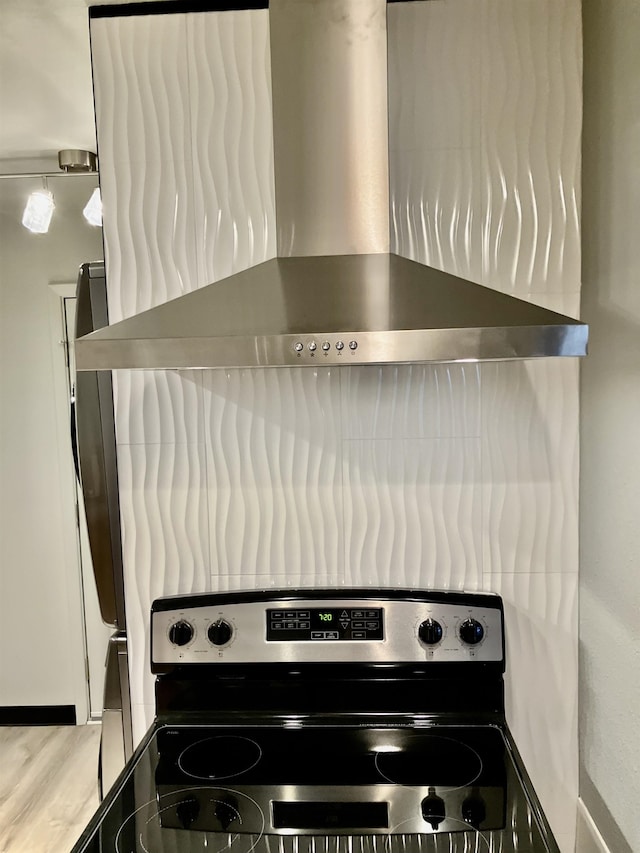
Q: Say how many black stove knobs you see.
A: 4